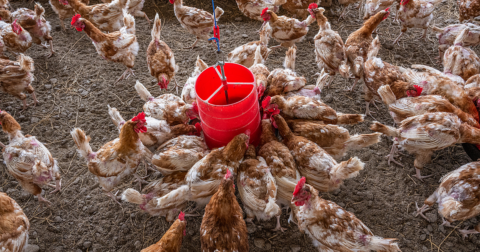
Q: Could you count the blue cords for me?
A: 1